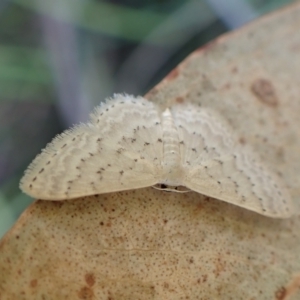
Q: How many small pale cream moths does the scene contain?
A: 1